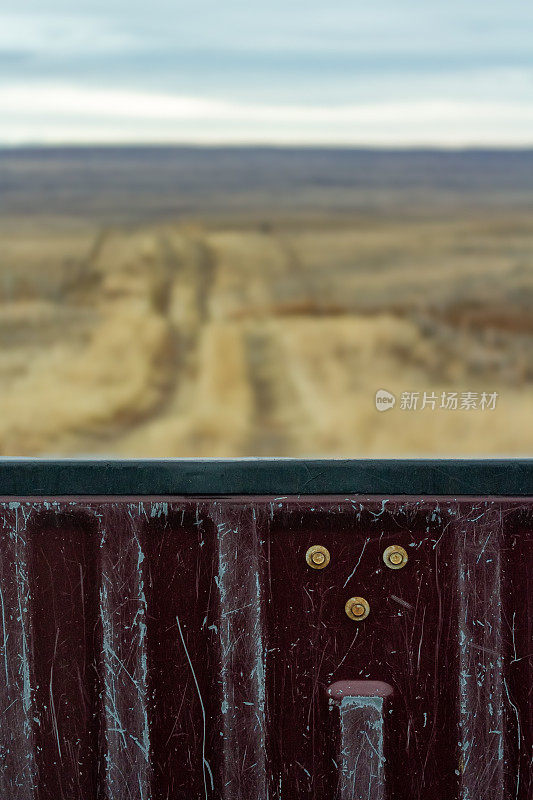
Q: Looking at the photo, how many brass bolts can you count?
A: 3